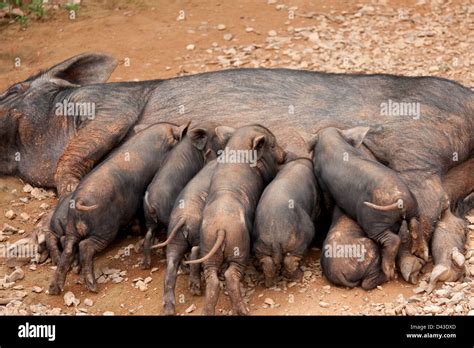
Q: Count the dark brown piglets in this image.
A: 8